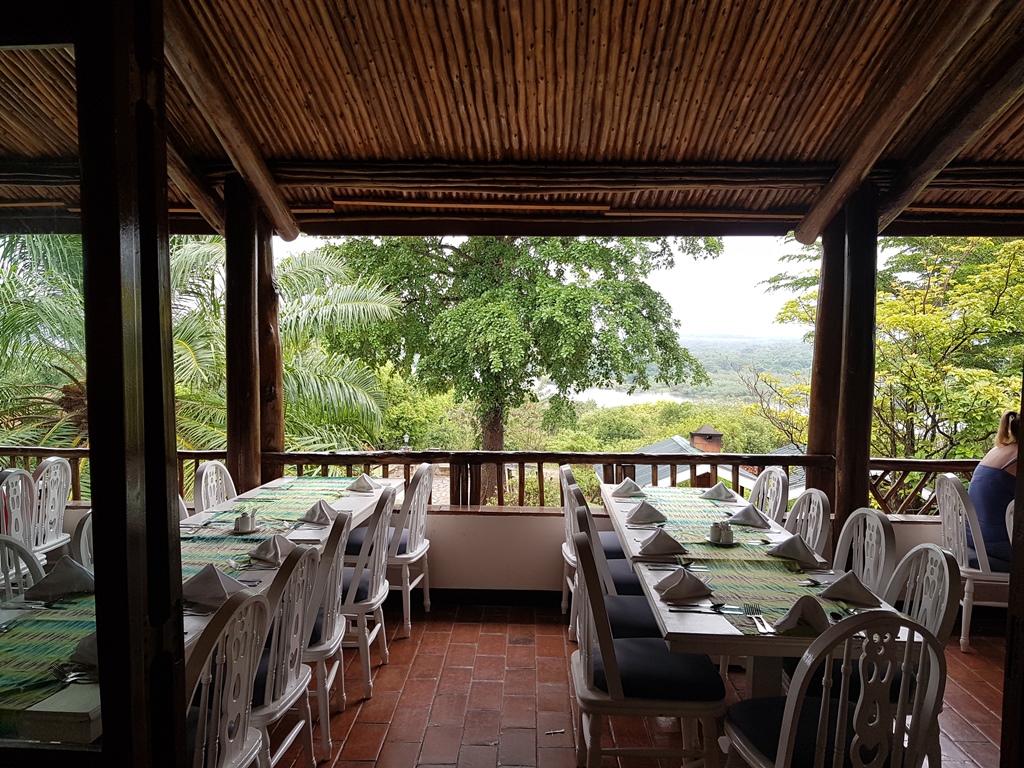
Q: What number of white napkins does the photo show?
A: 15